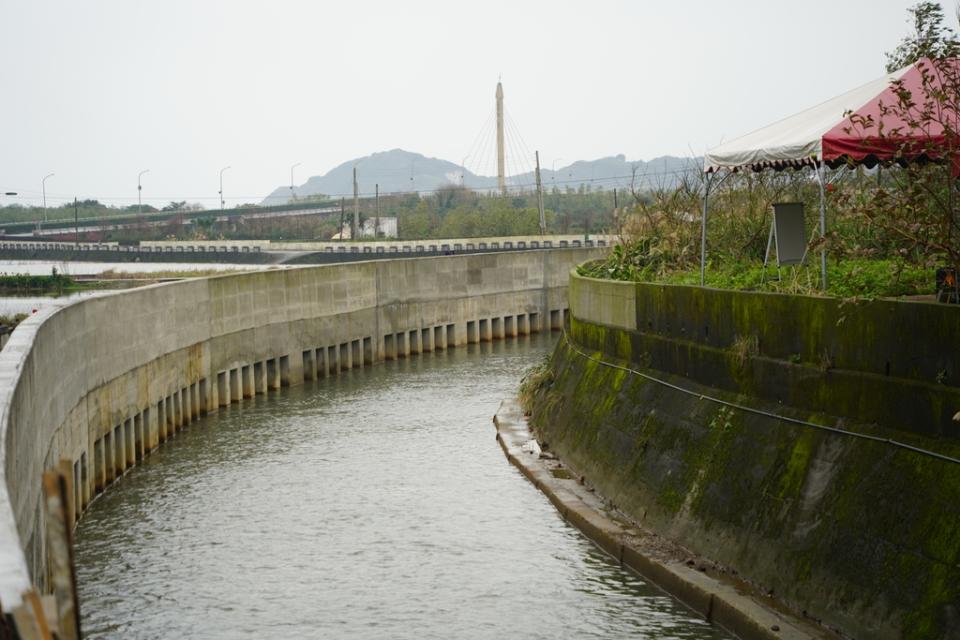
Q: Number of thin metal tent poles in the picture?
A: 2